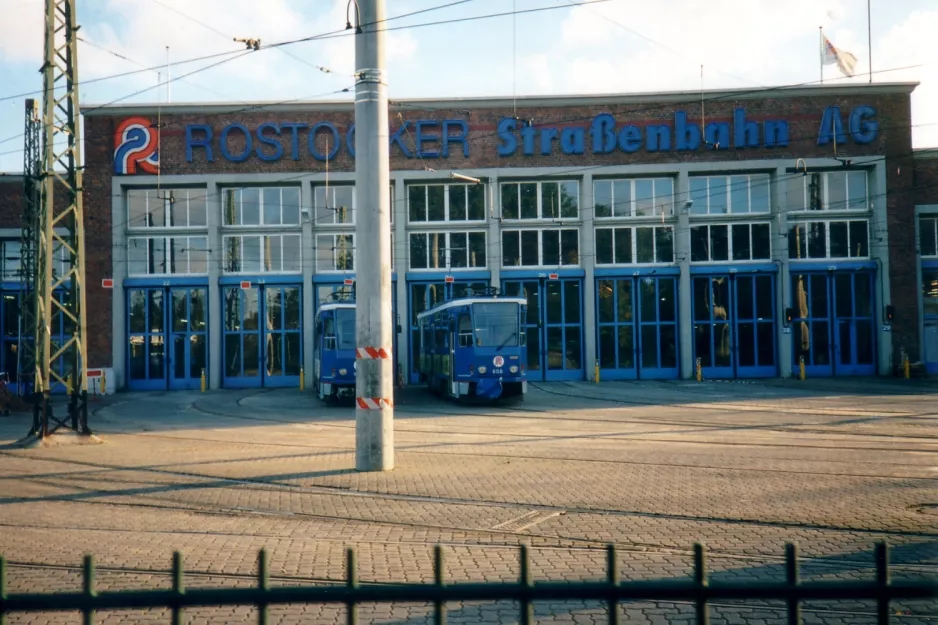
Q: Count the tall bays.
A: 8